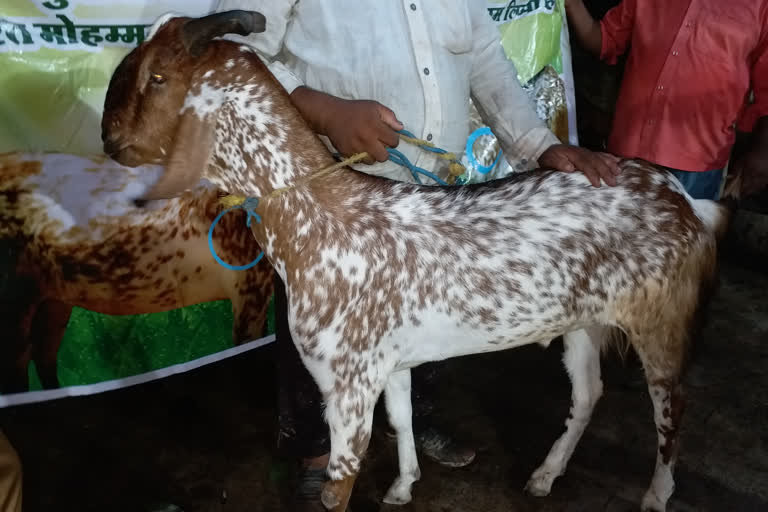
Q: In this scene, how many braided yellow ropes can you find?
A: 1